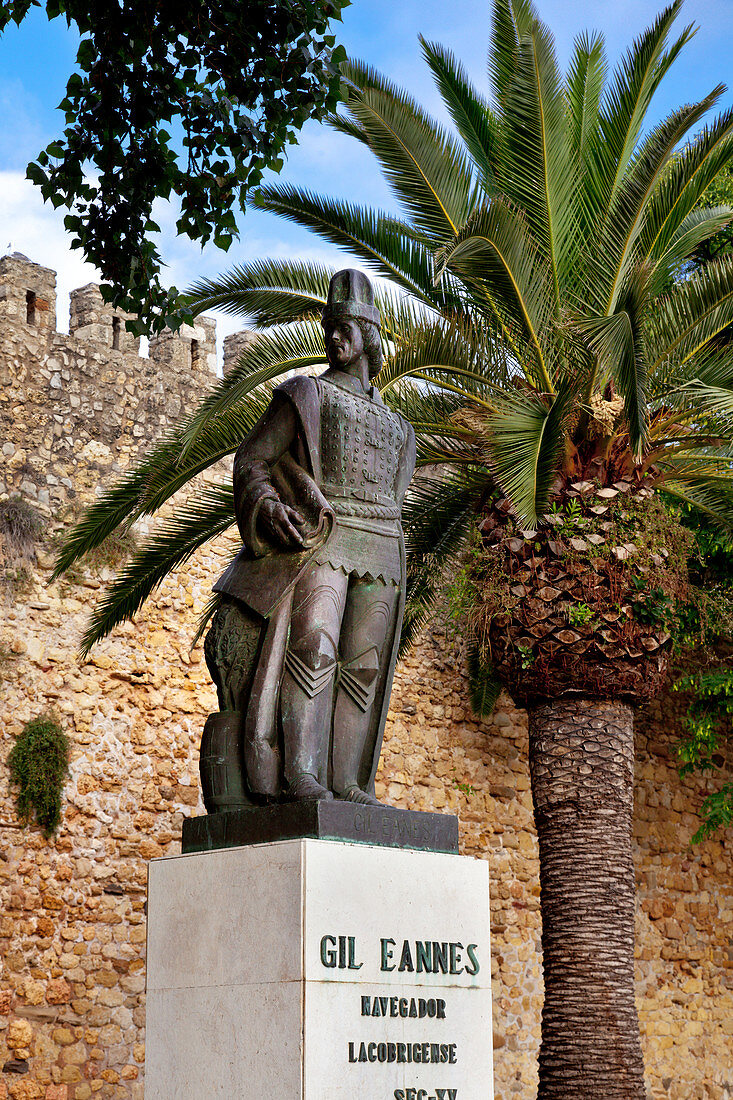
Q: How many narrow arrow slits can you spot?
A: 3